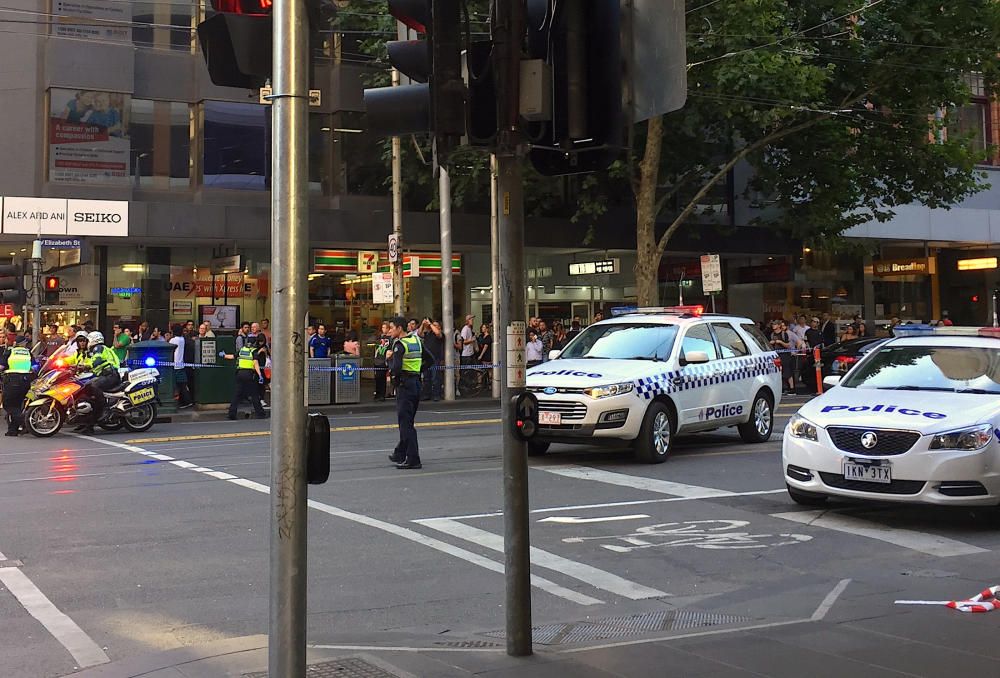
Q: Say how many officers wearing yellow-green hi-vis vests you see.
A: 5